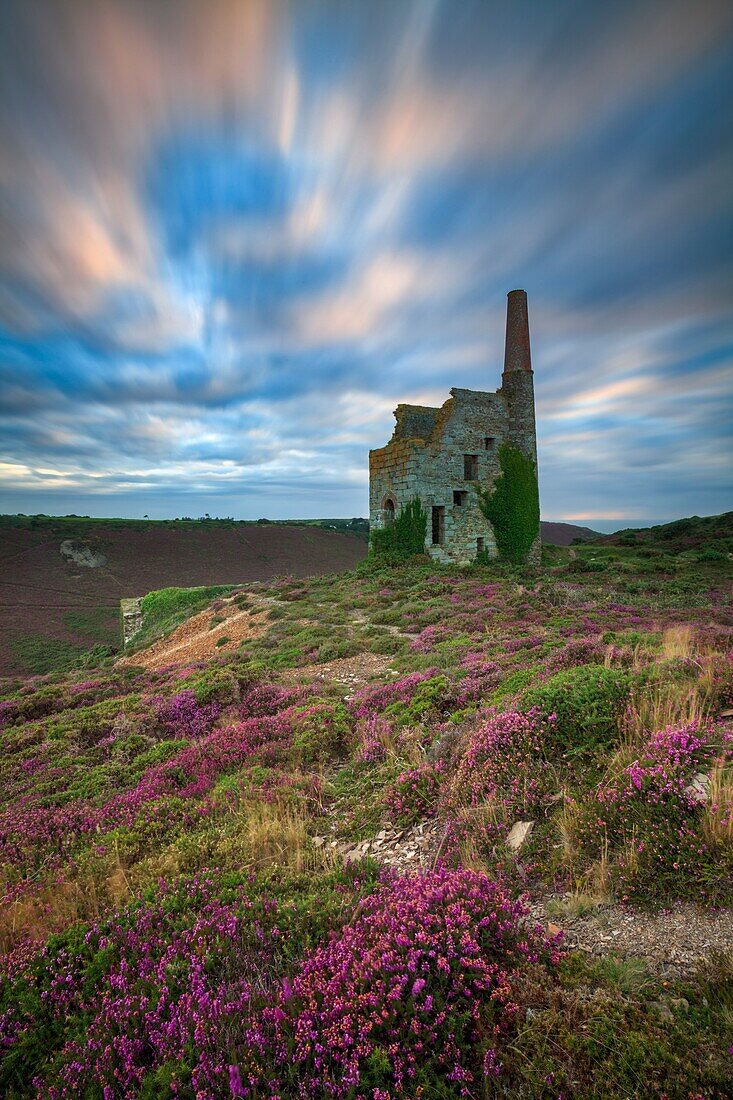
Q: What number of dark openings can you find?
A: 6